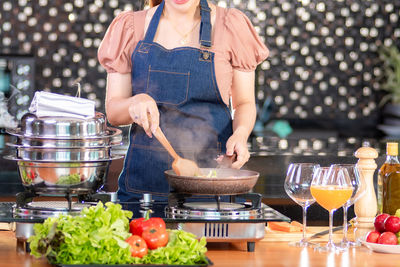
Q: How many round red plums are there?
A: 4